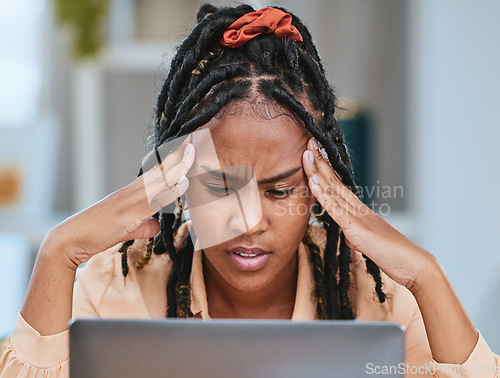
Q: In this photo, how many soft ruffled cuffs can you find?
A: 2